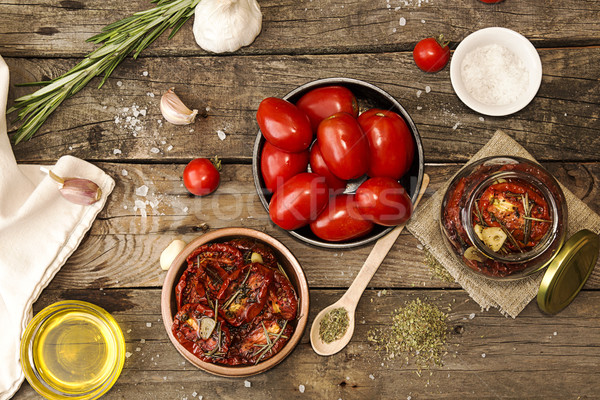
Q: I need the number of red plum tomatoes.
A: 9